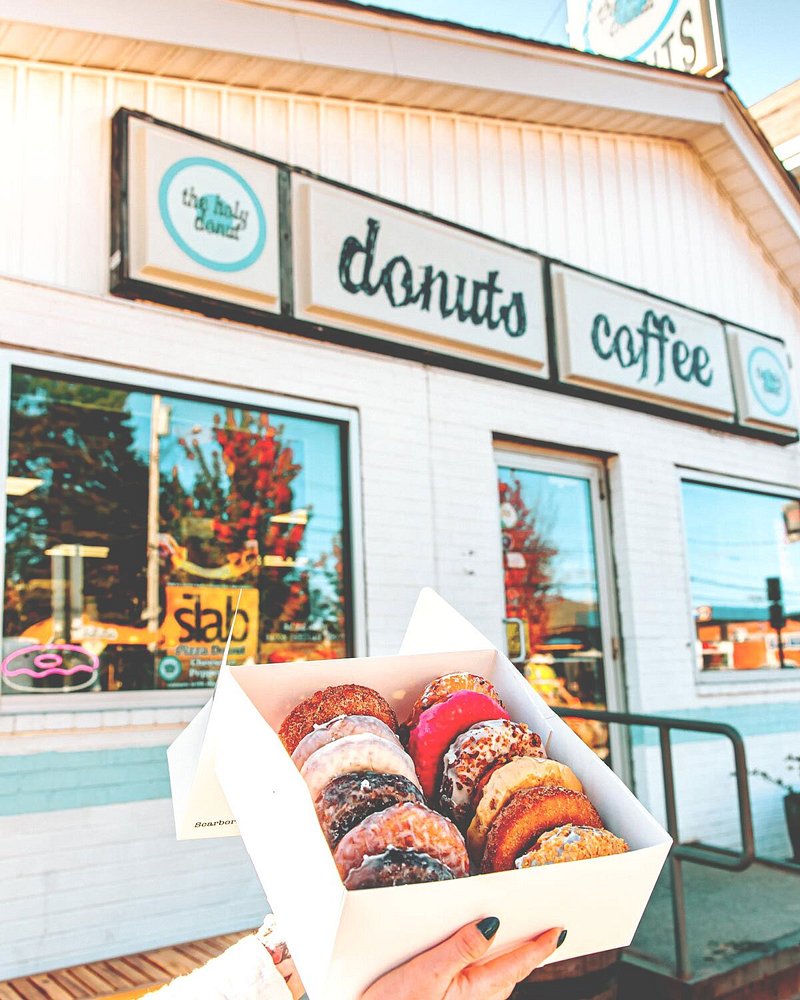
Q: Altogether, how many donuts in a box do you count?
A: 12